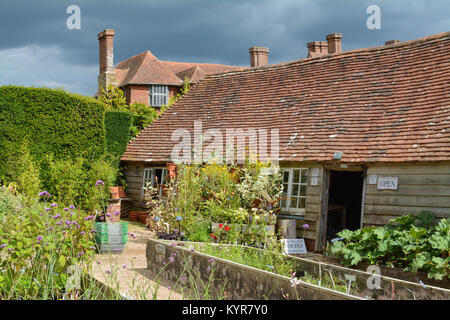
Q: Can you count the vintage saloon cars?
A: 0